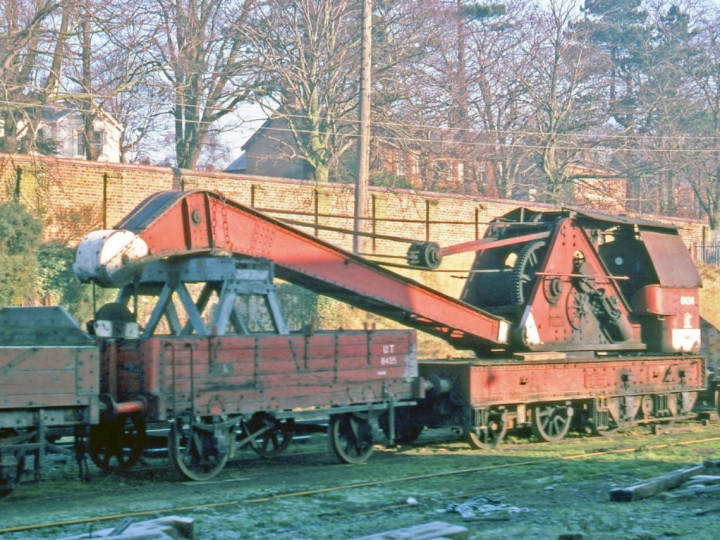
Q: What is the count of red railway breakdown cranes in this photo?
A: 1